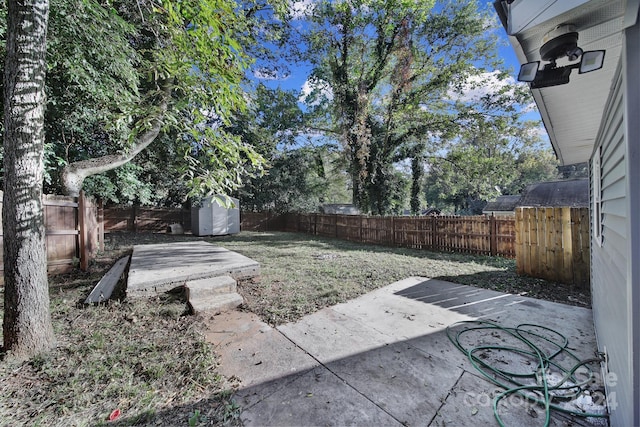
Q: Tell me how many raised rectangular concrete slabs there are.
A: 1